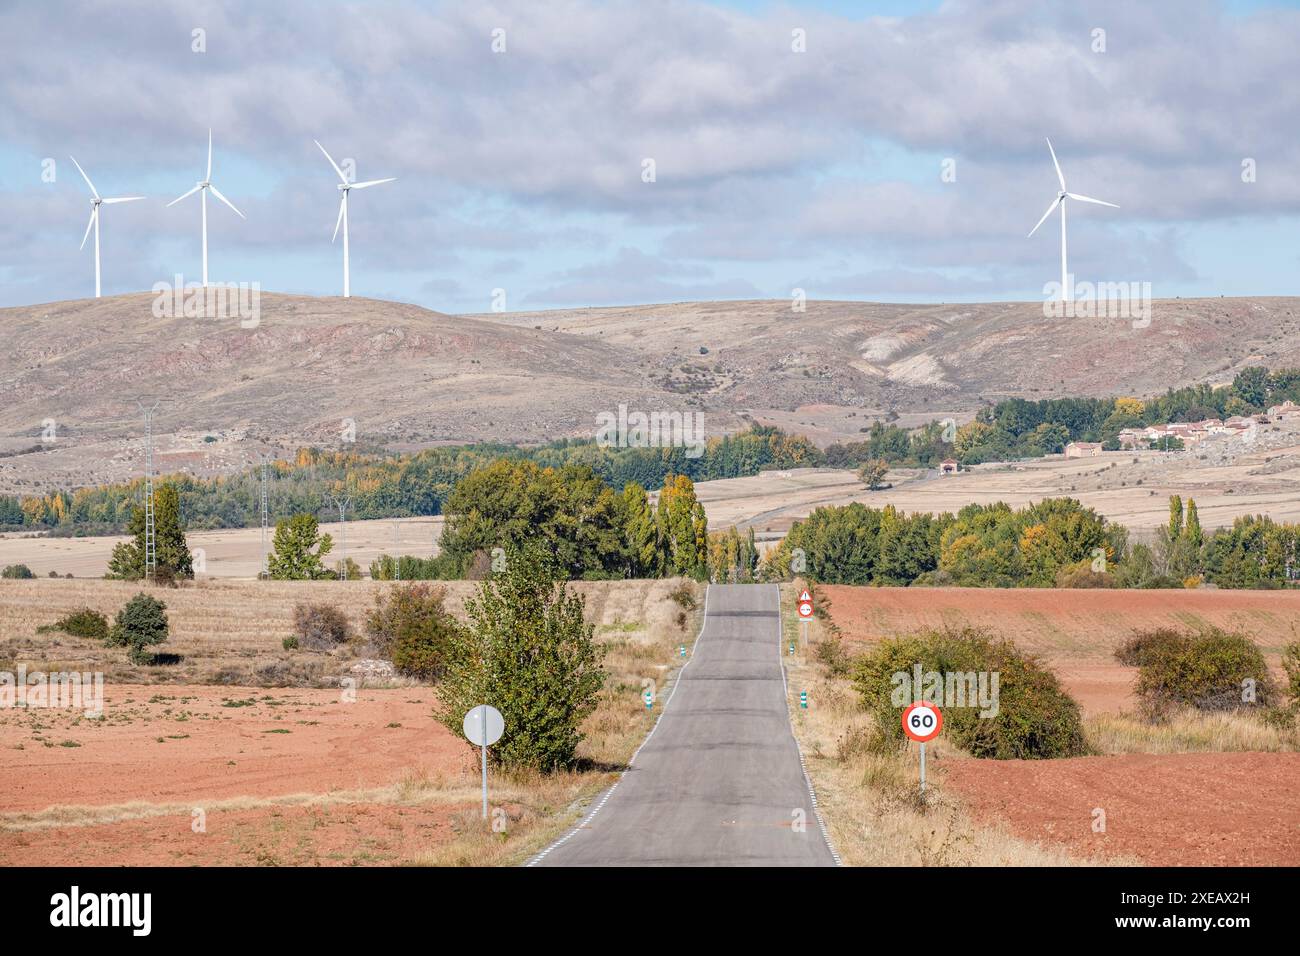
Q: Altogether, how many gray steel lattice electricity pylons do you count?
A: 4